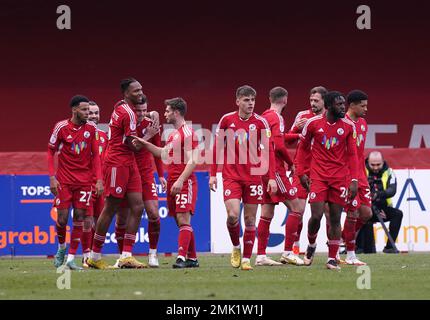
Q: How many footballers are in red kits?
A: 10